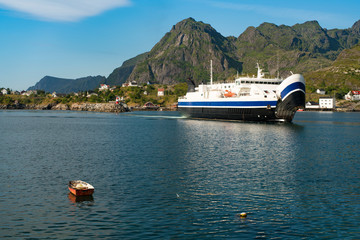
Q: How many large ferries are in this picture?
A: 1